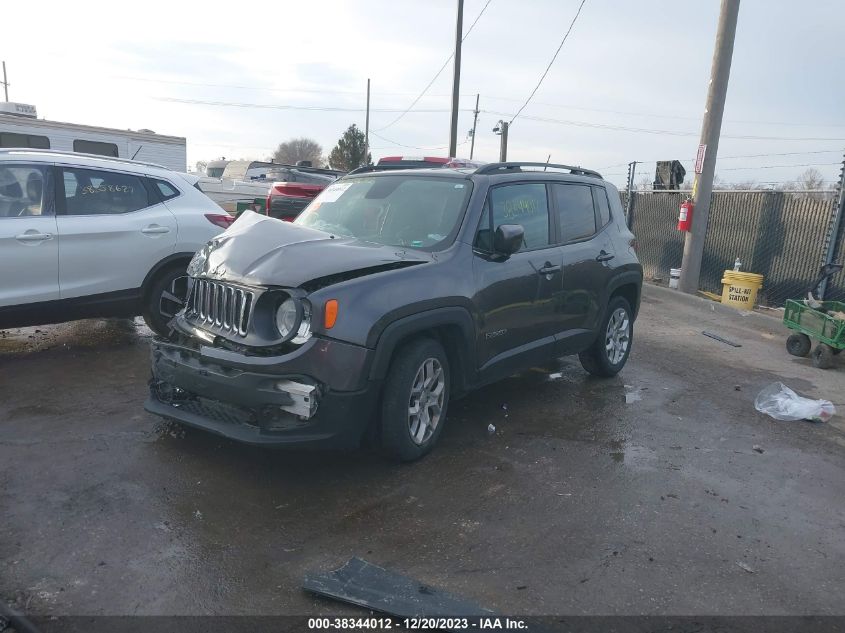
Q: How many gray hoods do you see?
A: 1